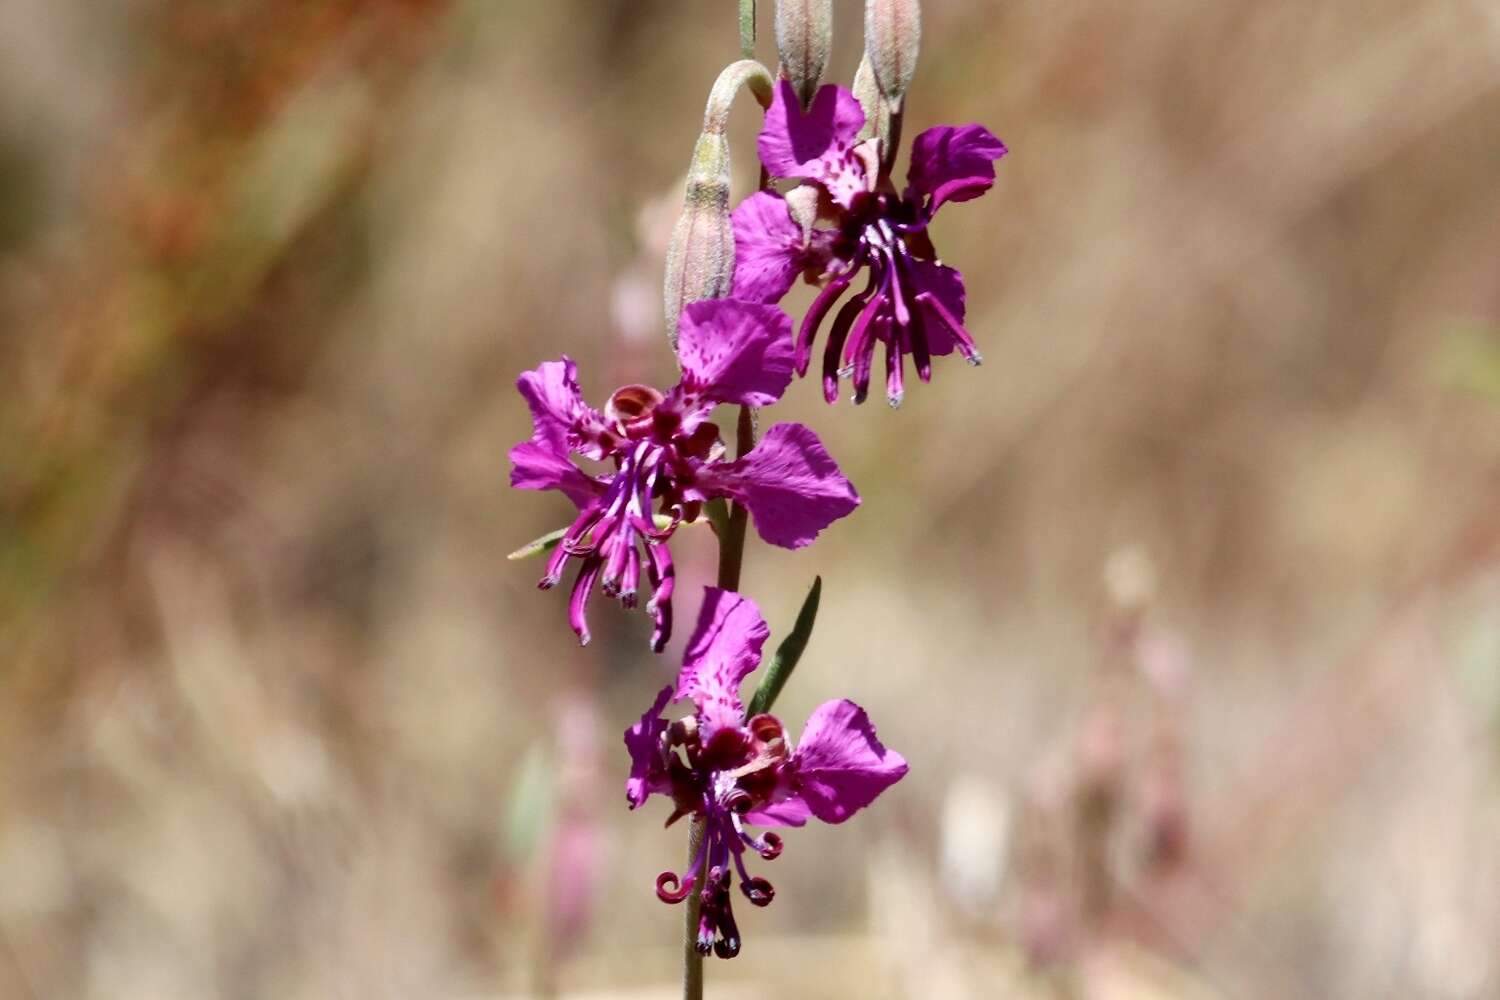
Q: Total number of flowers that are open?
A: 3